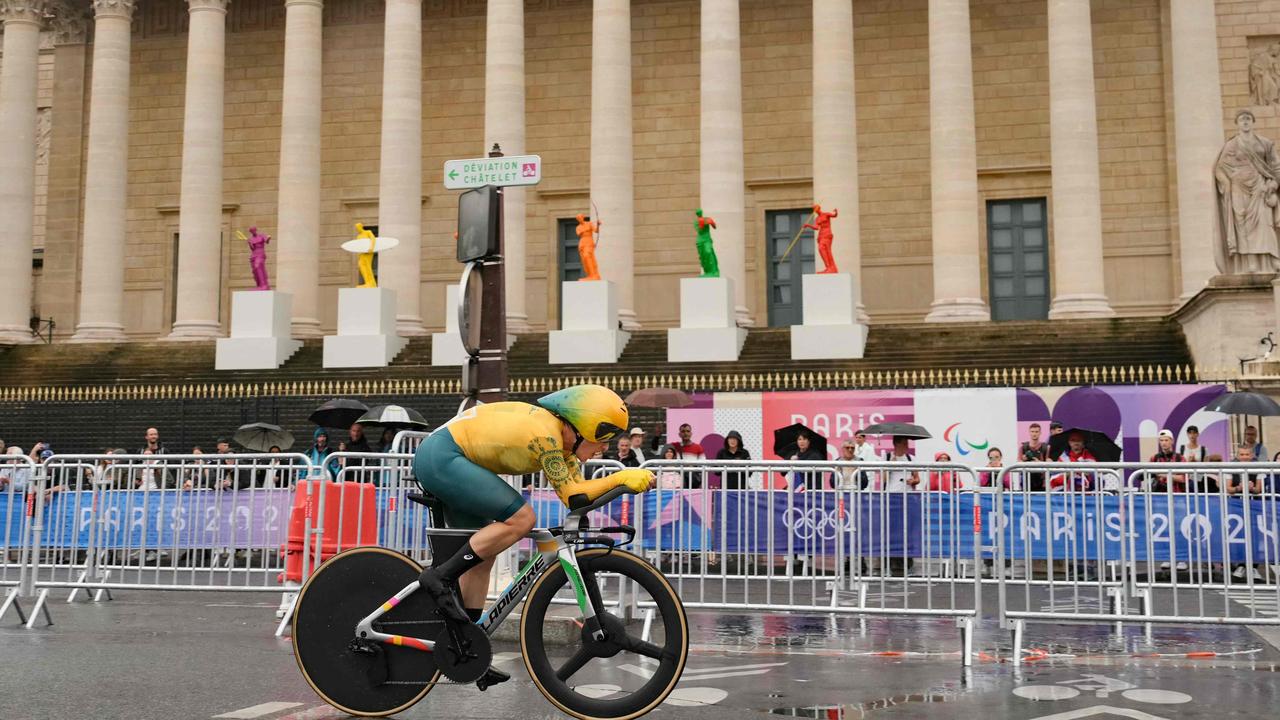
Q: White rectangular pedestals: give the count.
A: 6